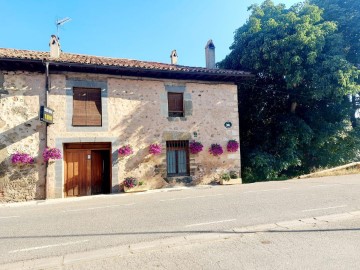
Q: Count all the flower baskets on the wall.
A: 7